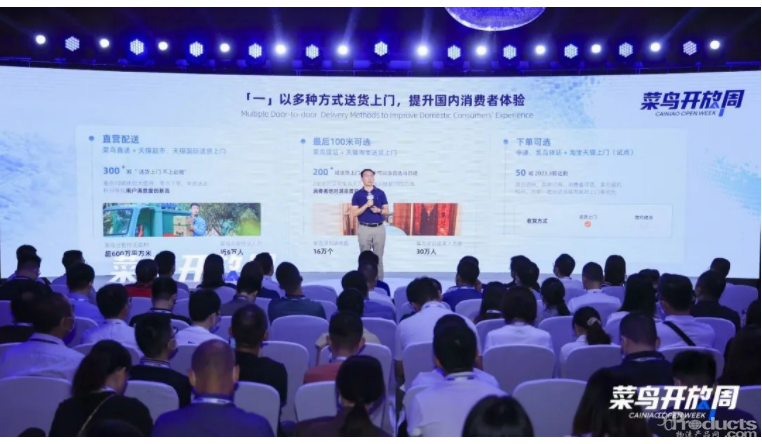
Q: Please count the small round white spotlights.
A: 12